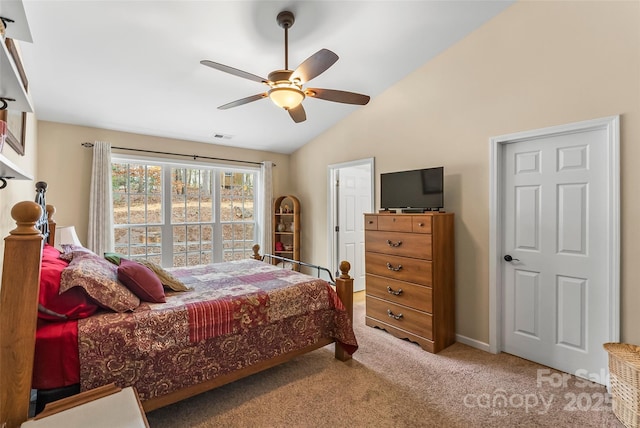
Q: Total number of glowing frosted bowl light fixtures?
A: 1